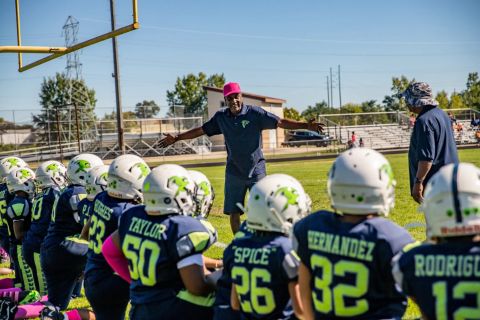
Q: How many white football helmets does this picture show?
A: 11